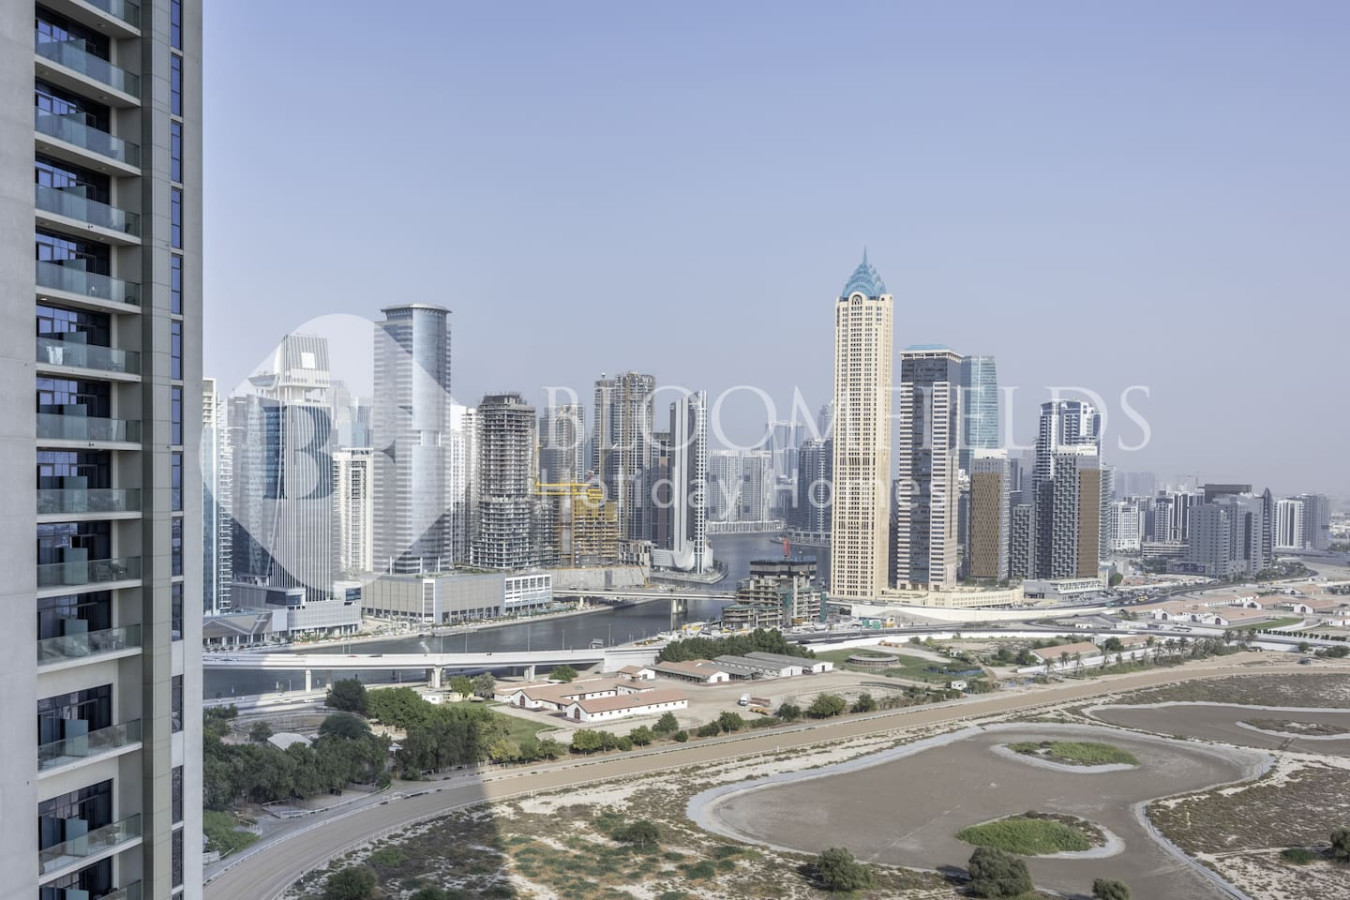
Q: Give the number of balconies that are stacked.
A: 13